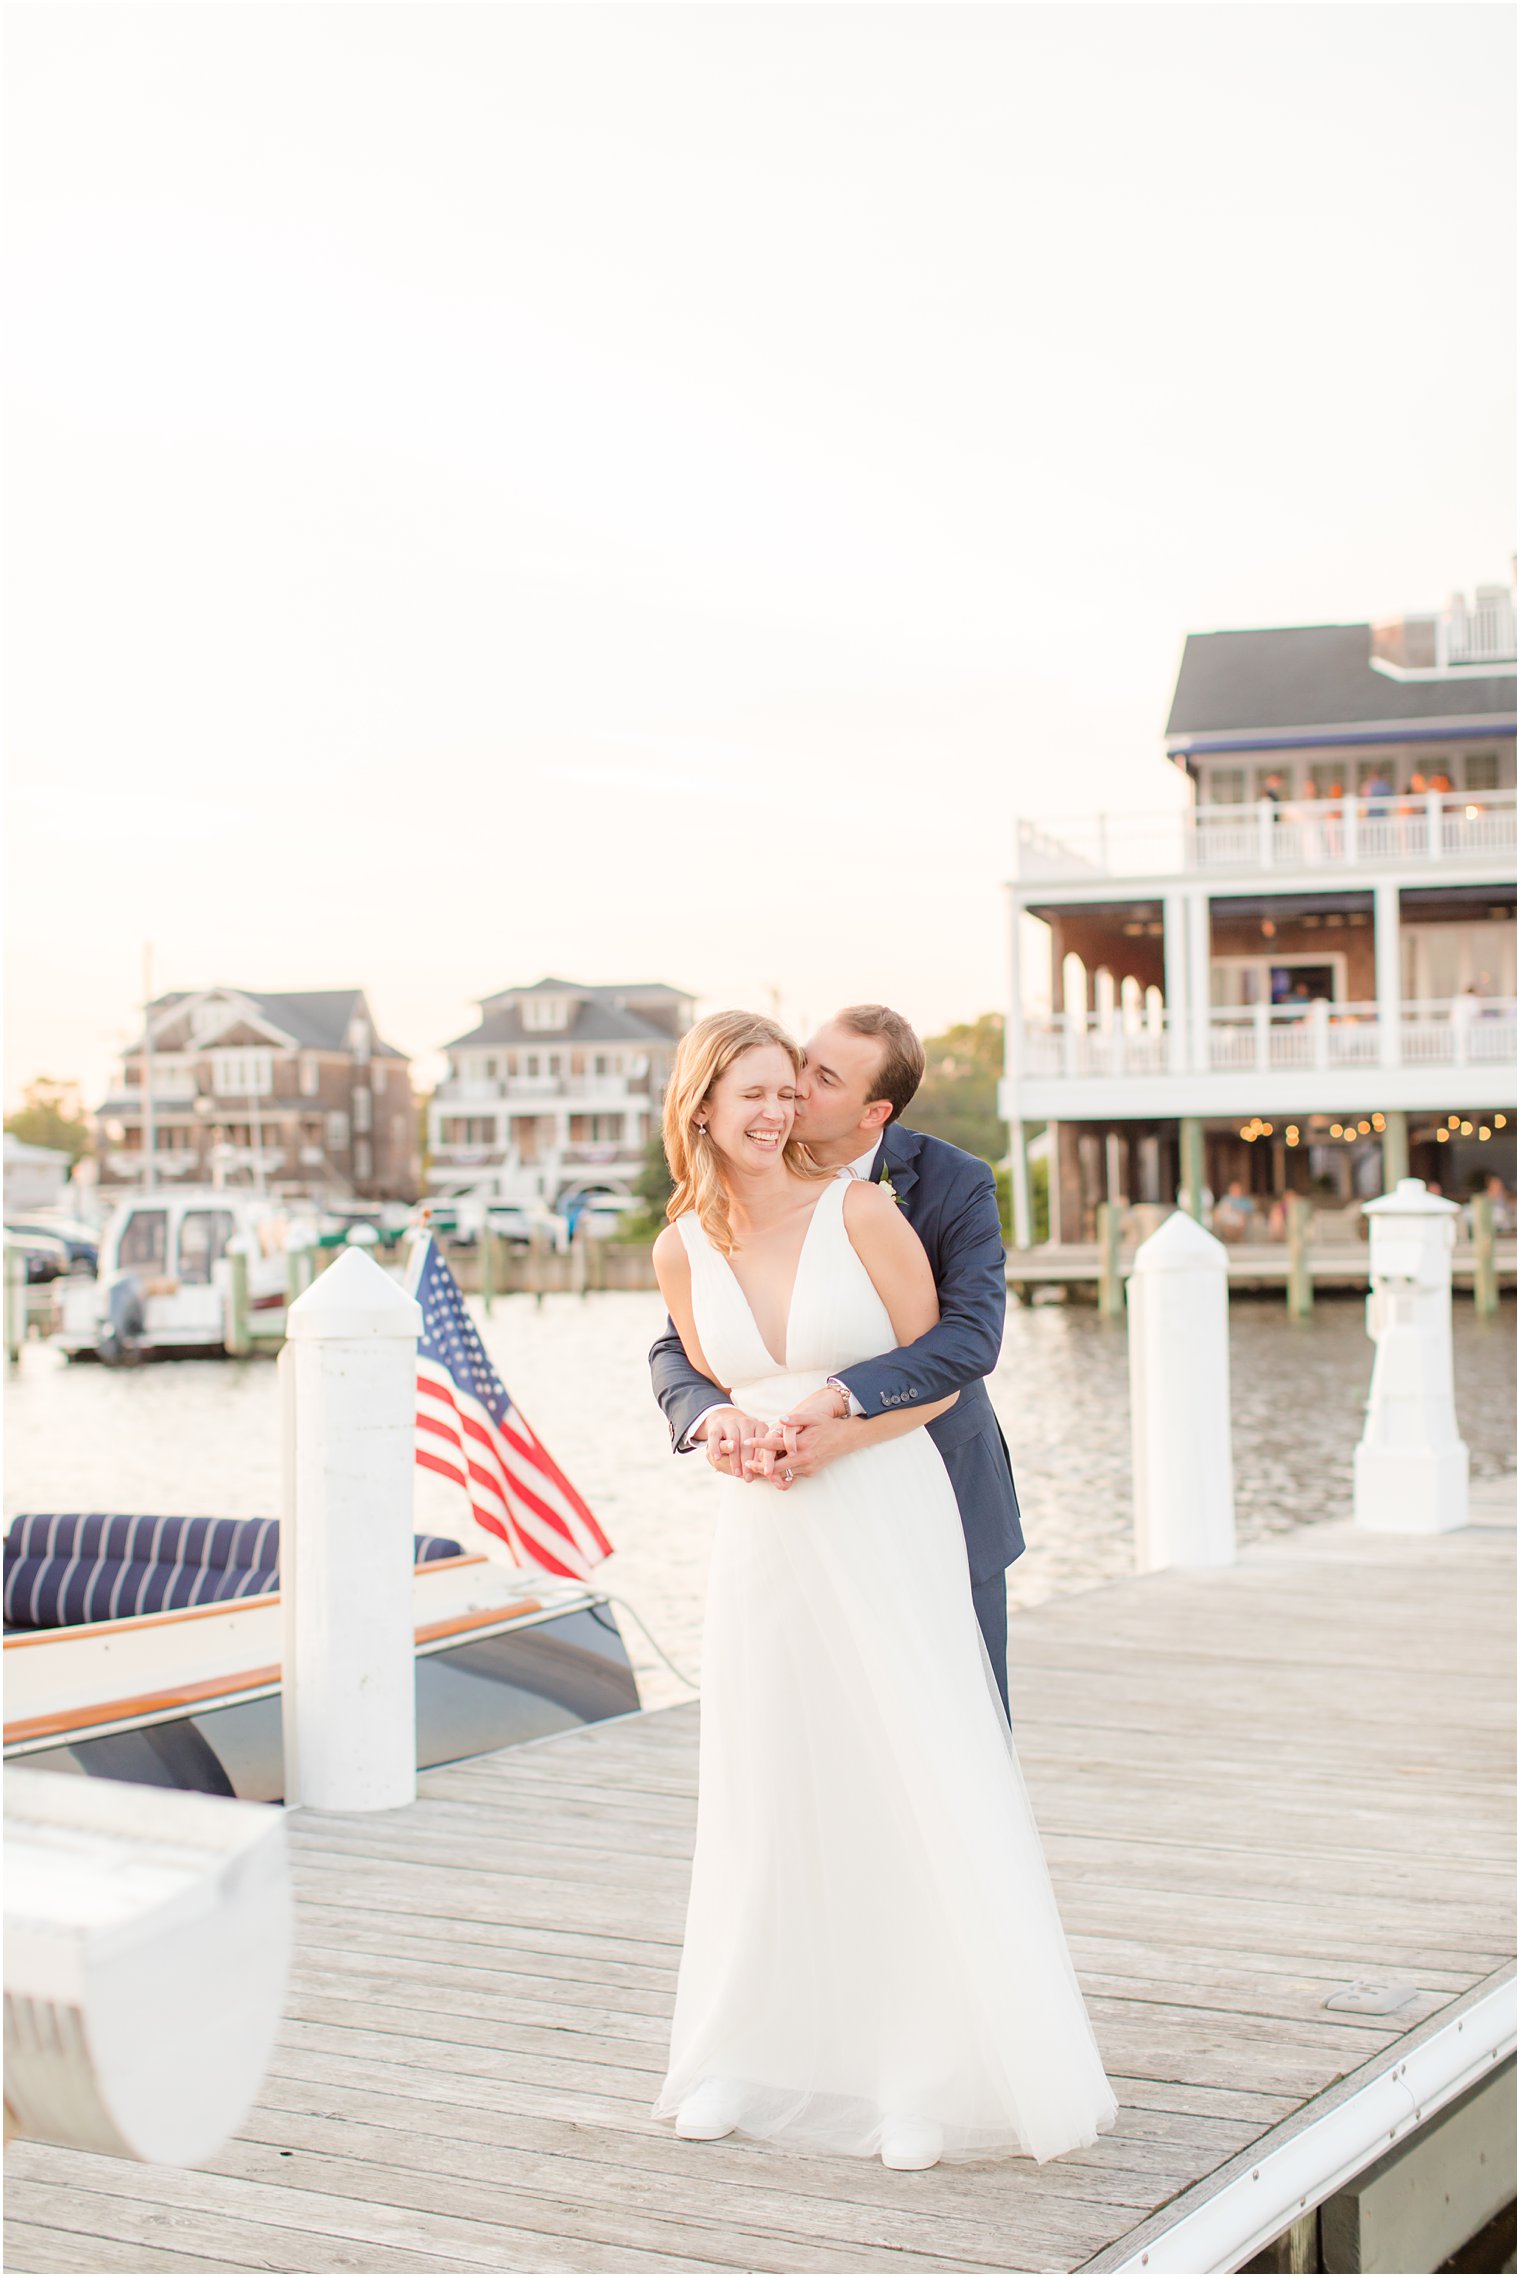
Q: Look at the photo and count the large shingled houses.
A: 2